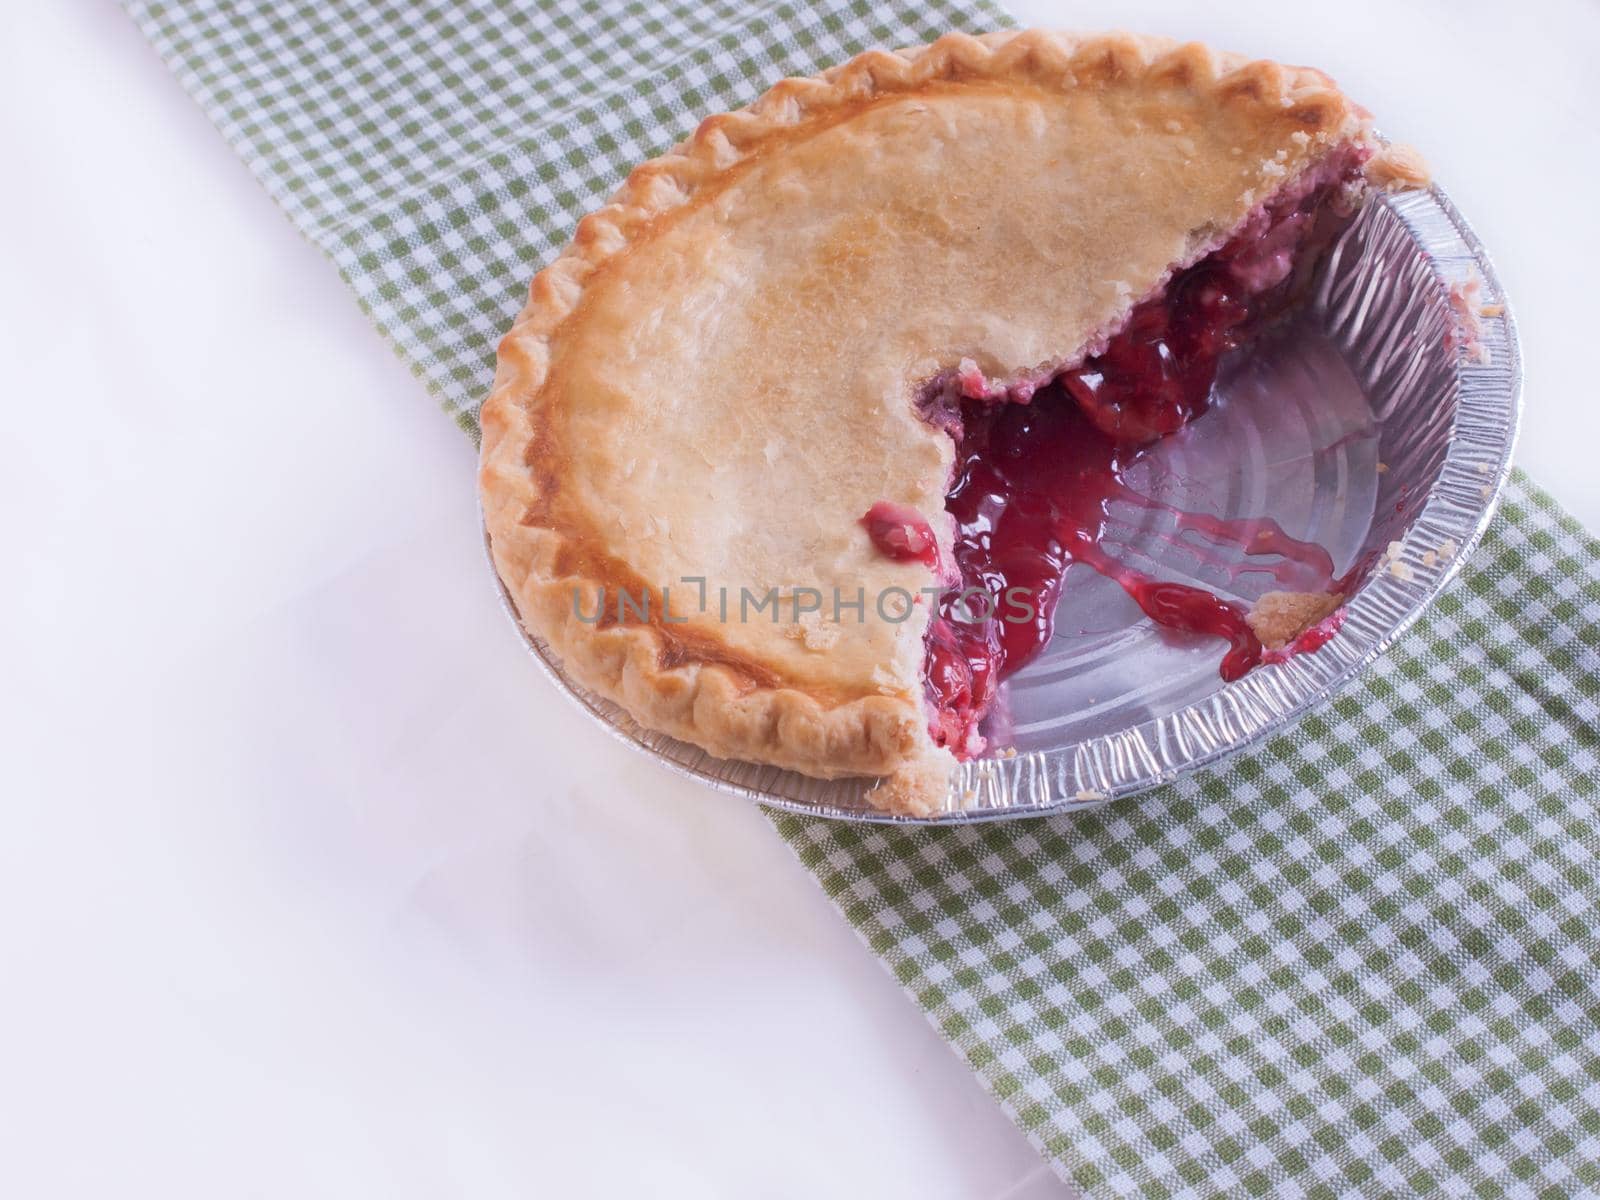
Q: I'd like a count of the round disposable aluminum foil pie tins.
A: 1